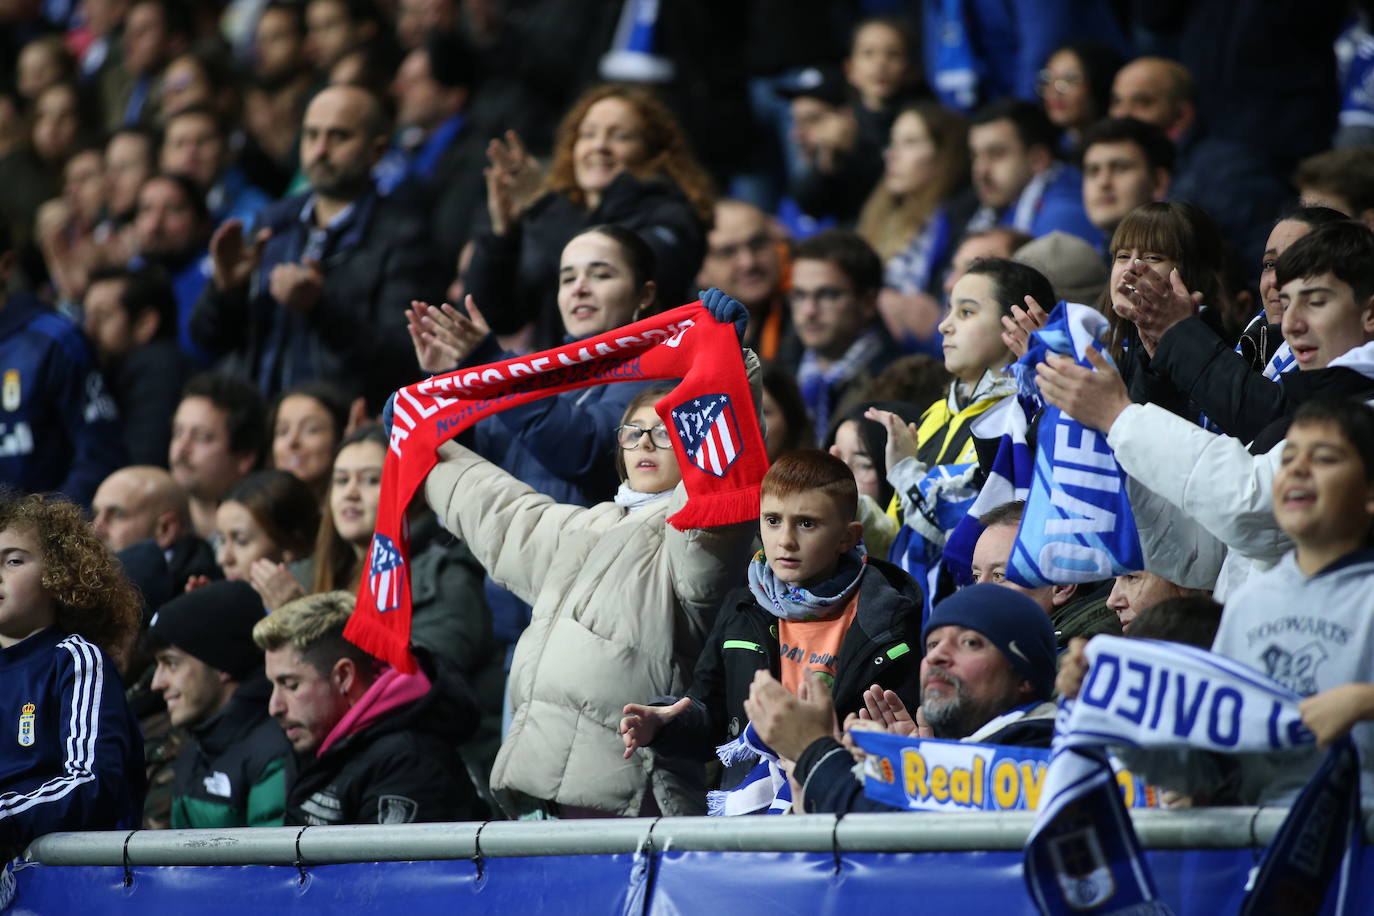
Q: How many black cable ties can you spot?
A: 6